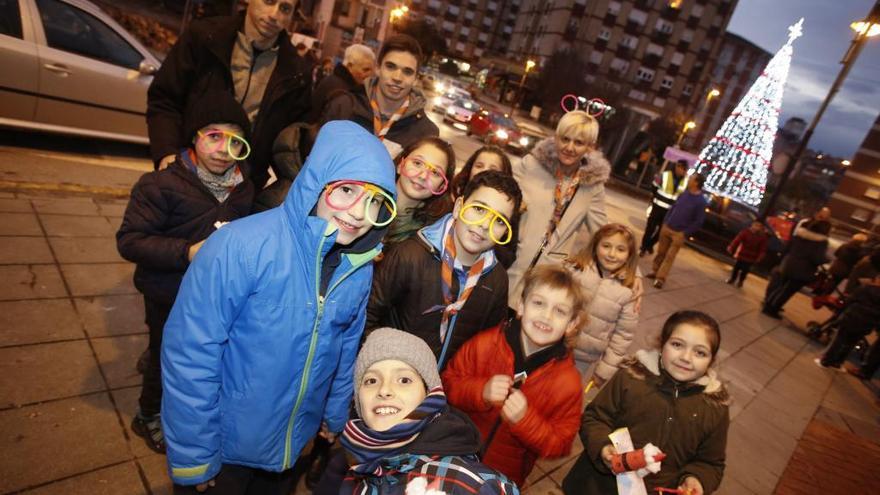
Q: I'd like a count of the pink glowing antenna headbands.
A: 1